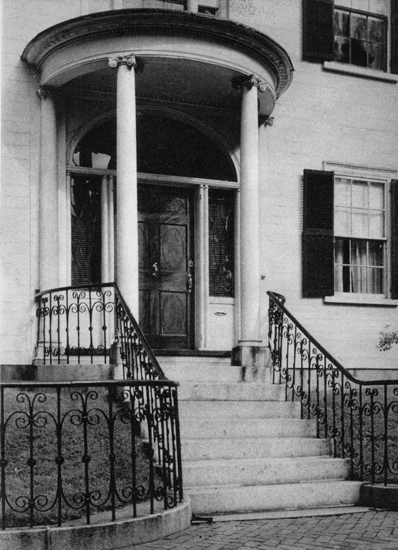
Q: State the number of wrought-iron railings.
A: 2